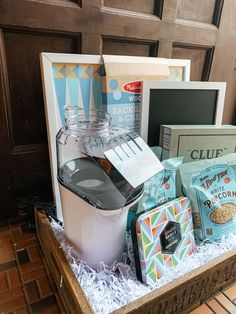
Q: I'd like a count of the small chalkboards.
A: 1